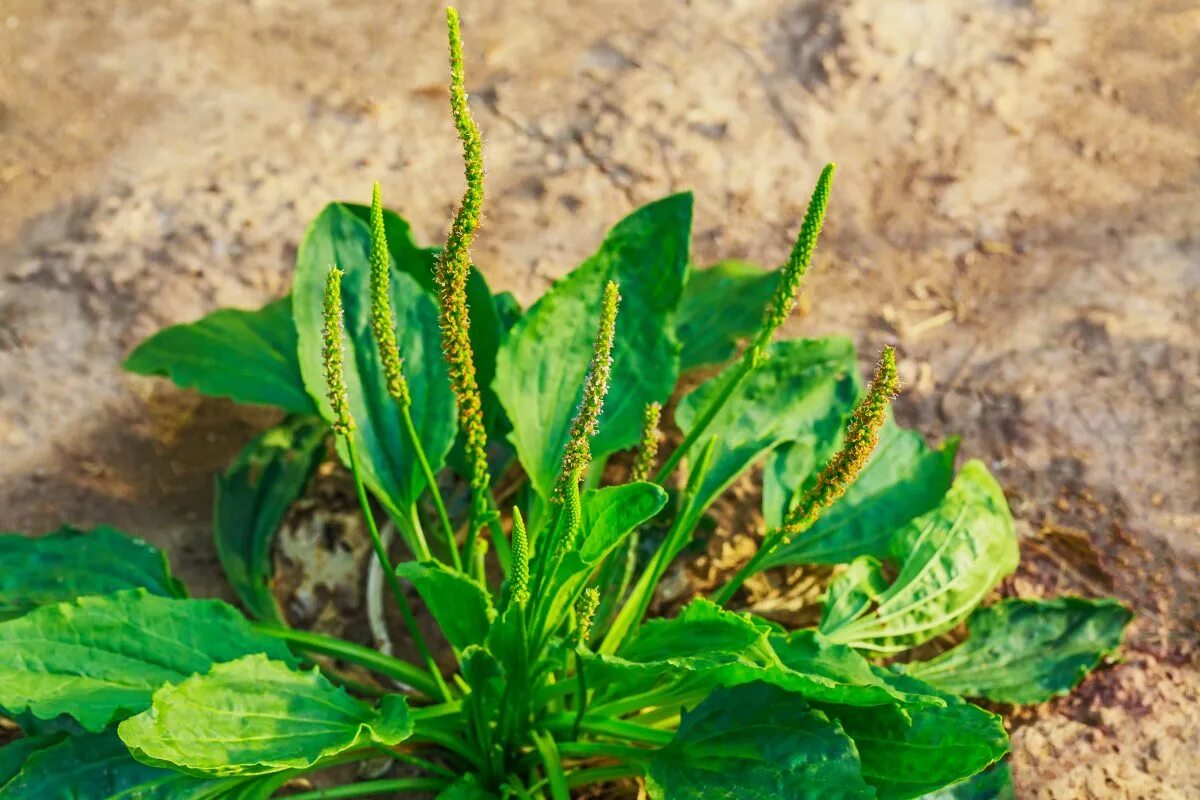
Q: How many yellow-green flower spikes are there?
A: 10